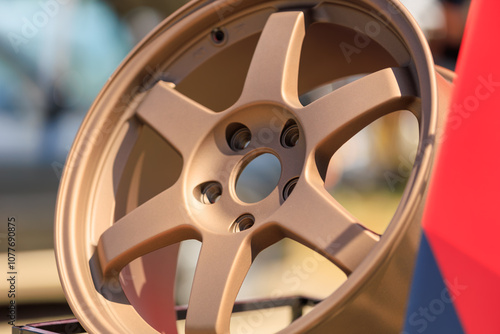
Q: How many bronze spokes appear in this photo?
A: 6